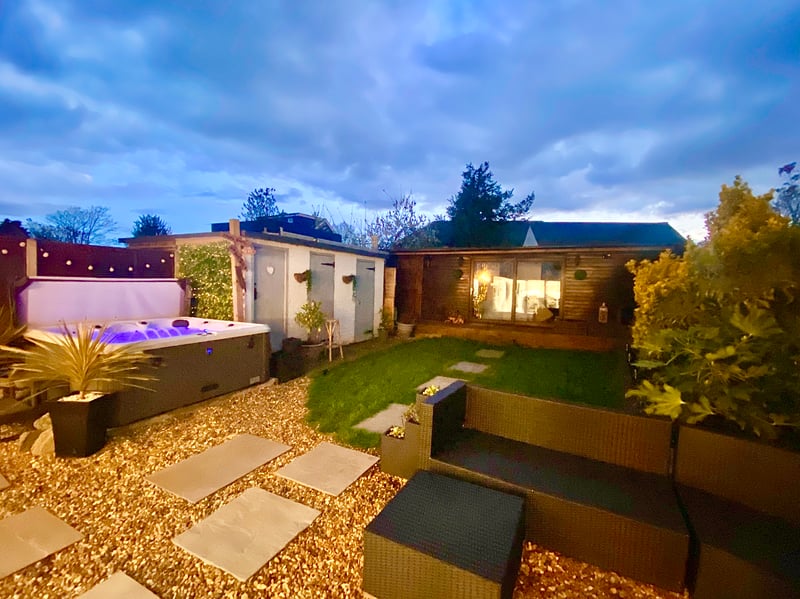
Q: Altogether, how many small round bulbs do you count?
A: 10